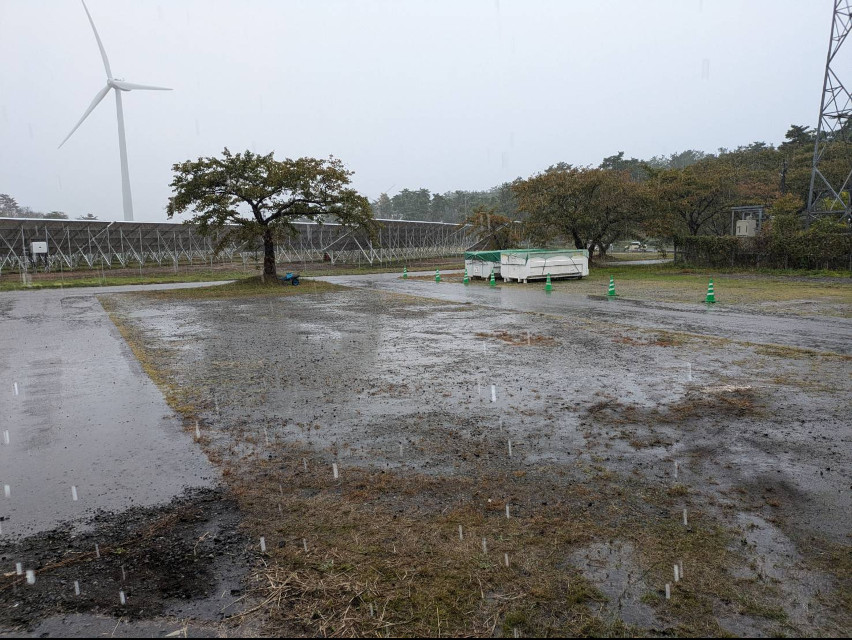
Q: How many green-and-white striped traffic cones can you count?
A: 7